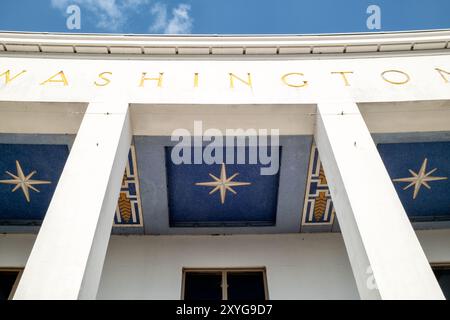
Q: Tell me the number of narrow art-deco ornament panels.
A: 2